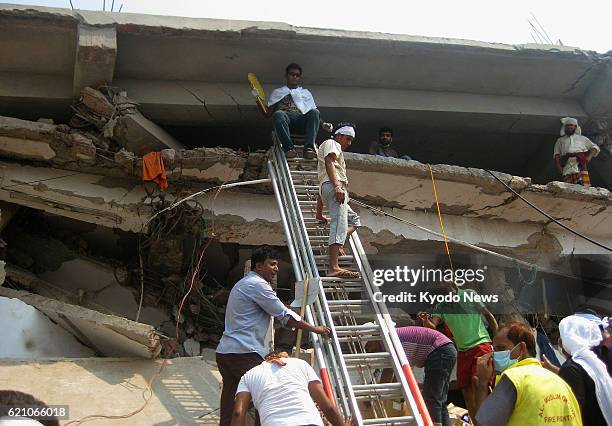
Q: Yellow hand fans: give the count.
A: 1